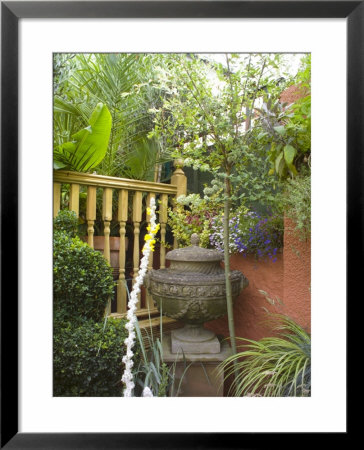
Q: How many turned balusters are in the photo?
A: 8